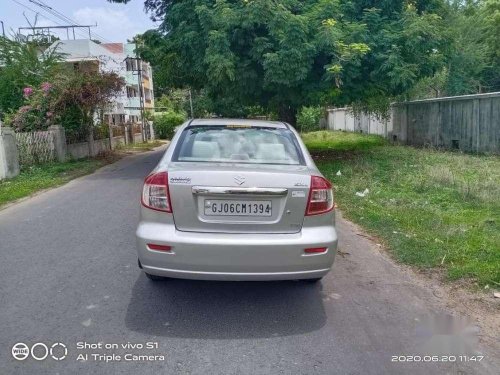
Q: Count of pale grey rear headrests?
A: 2